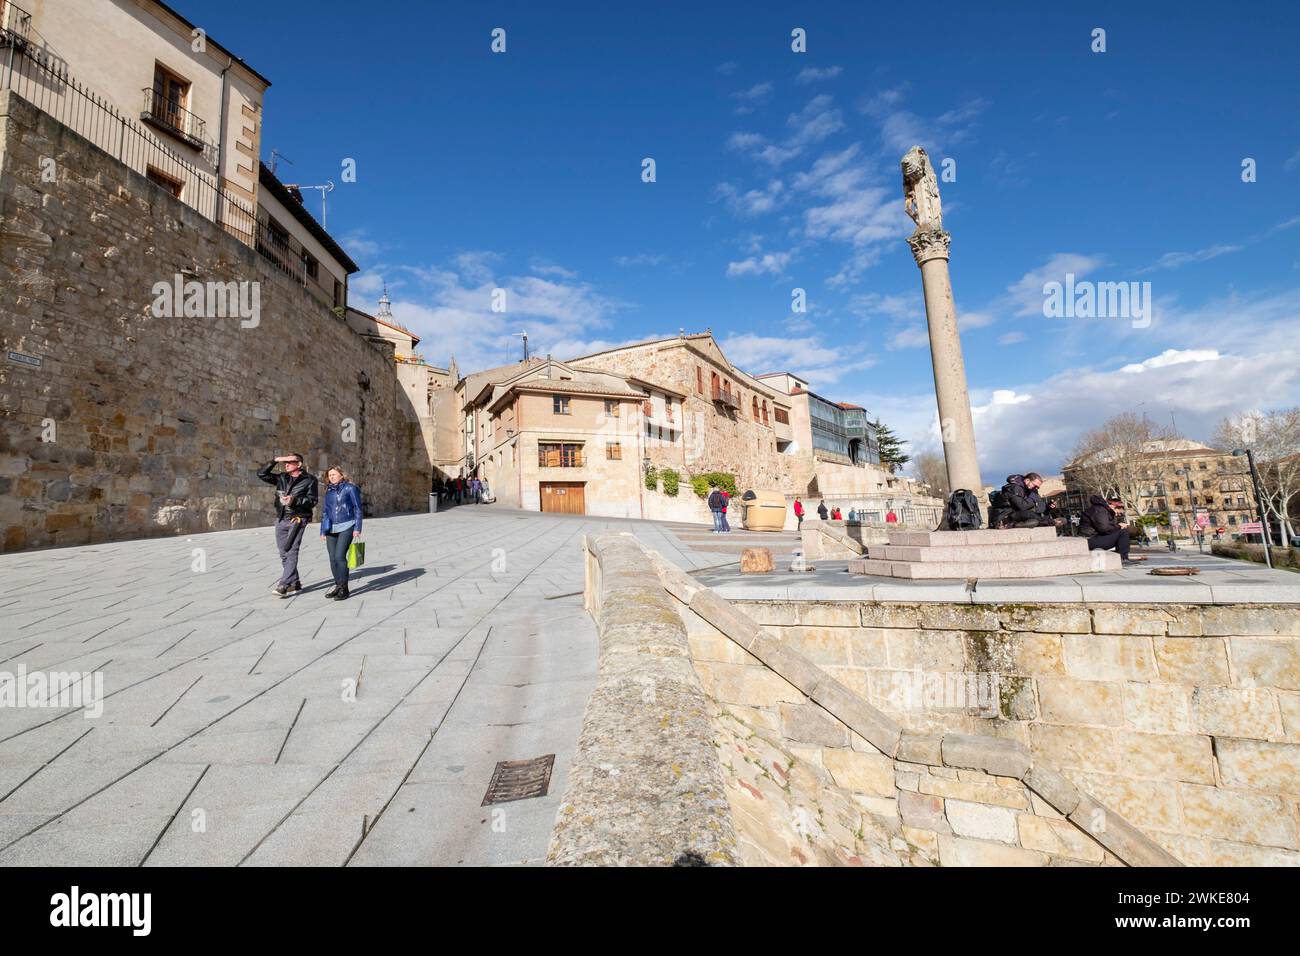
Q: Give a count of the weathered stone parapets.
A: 1